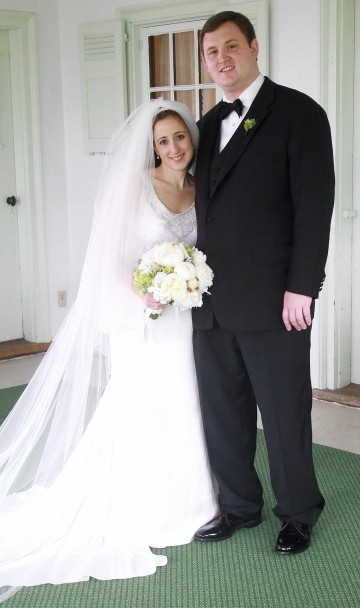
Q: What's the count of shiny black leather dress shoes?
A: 2